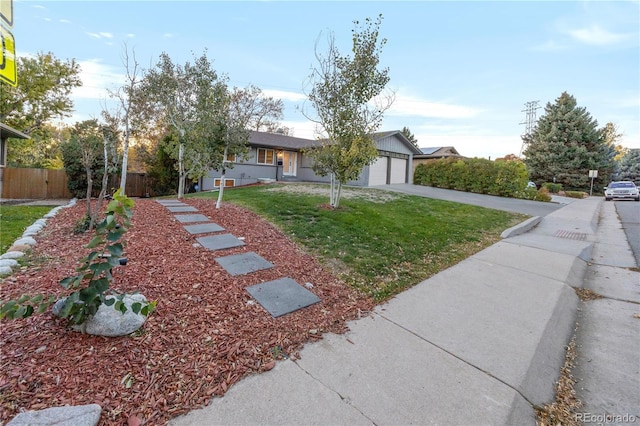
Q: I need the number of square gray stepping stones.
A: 8